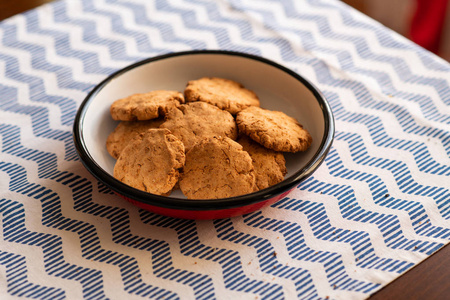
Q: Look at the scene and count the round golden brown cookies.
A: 8